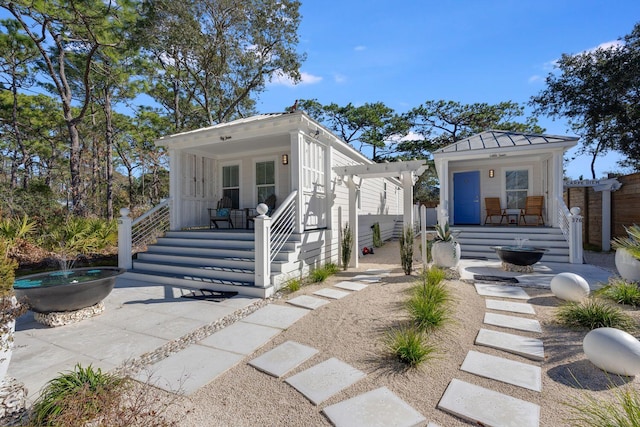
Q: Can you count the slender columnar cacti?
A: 2